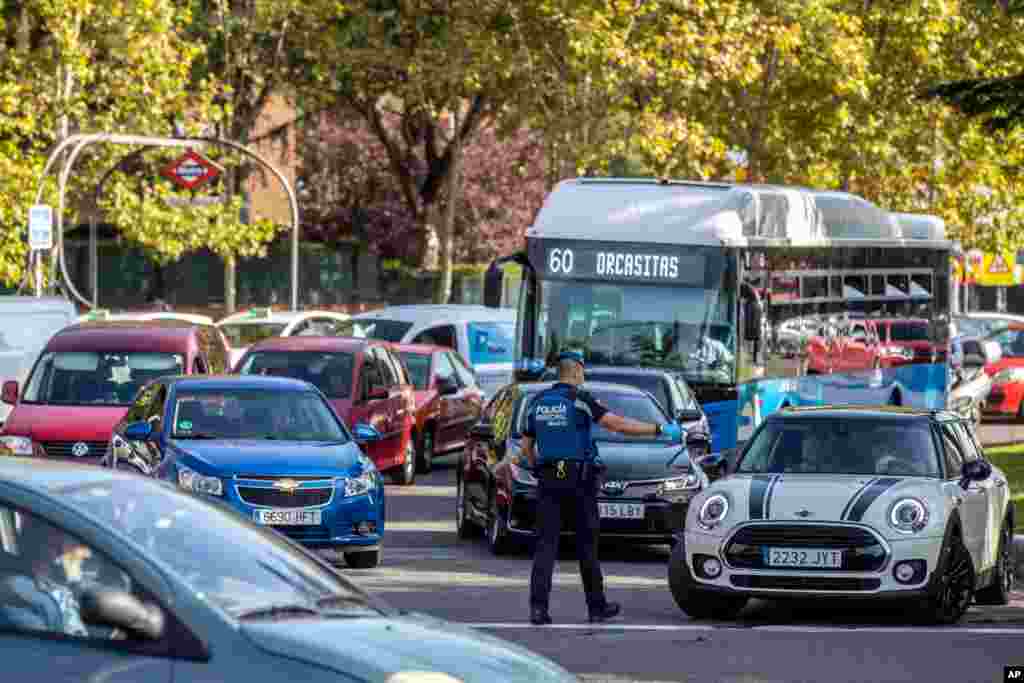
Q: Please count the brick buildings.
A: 1